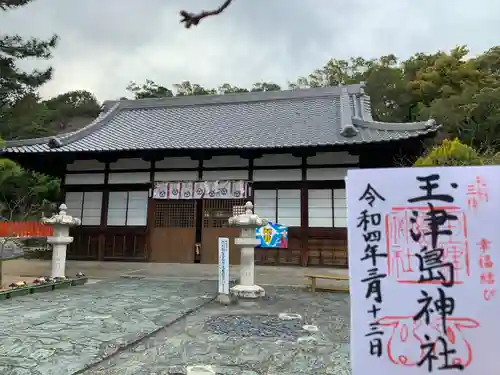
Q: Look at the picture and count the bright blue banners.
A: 1